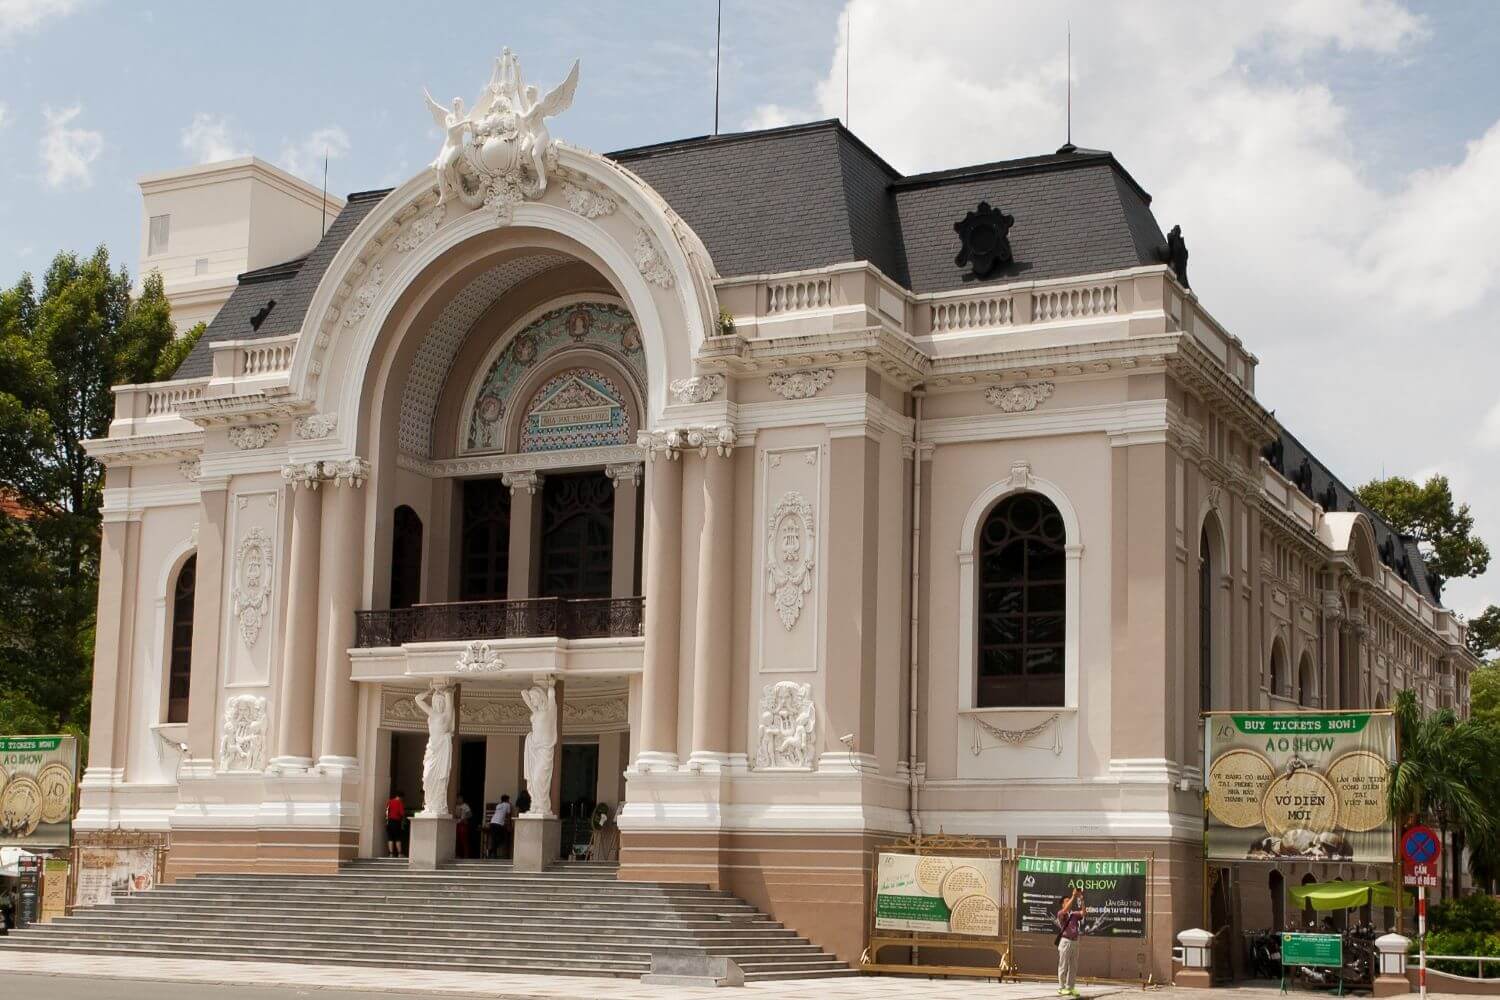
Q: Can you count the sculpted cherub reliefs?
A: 2